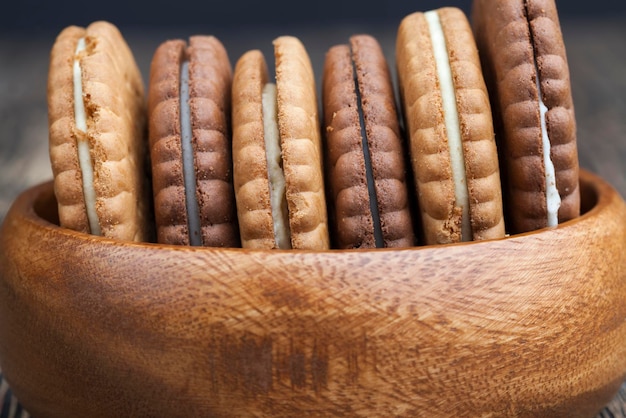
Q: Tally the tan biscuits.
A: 3